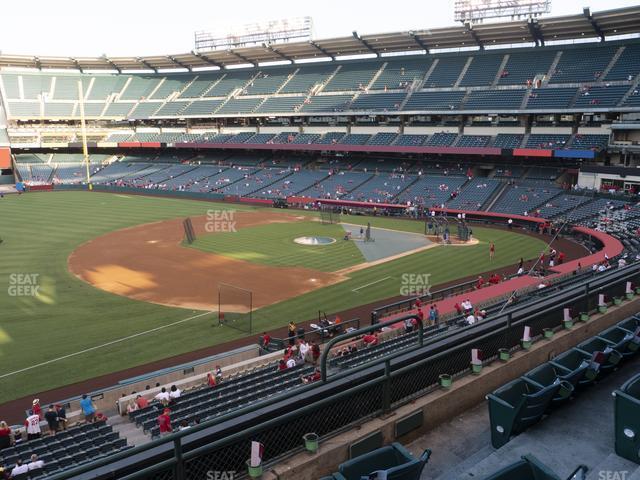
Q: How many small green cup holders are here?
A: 13